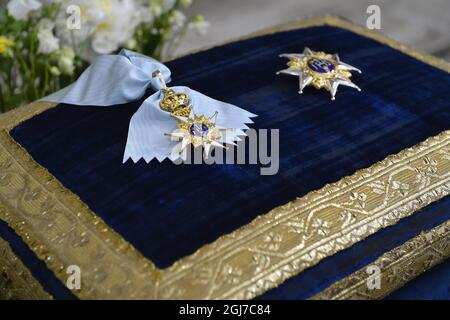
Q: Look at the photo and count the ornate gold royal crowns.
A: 1